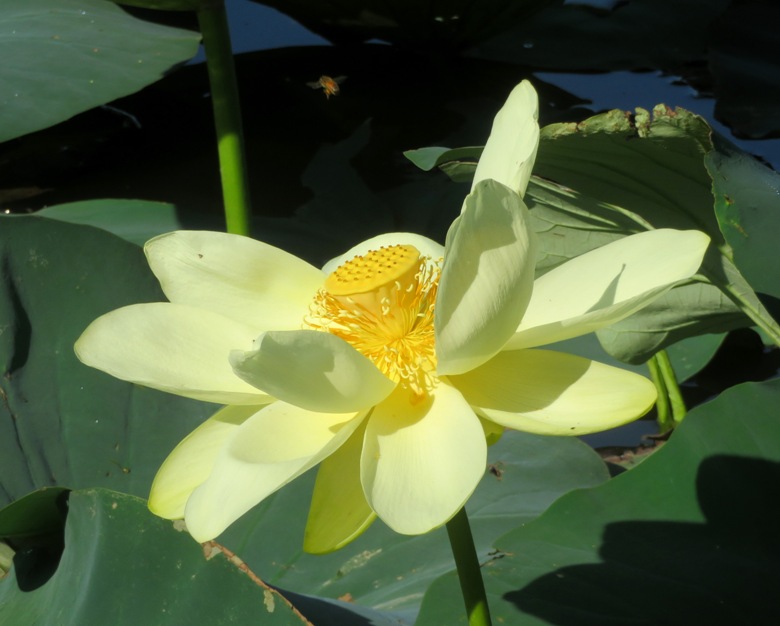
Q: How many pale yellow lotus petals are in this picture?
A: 12